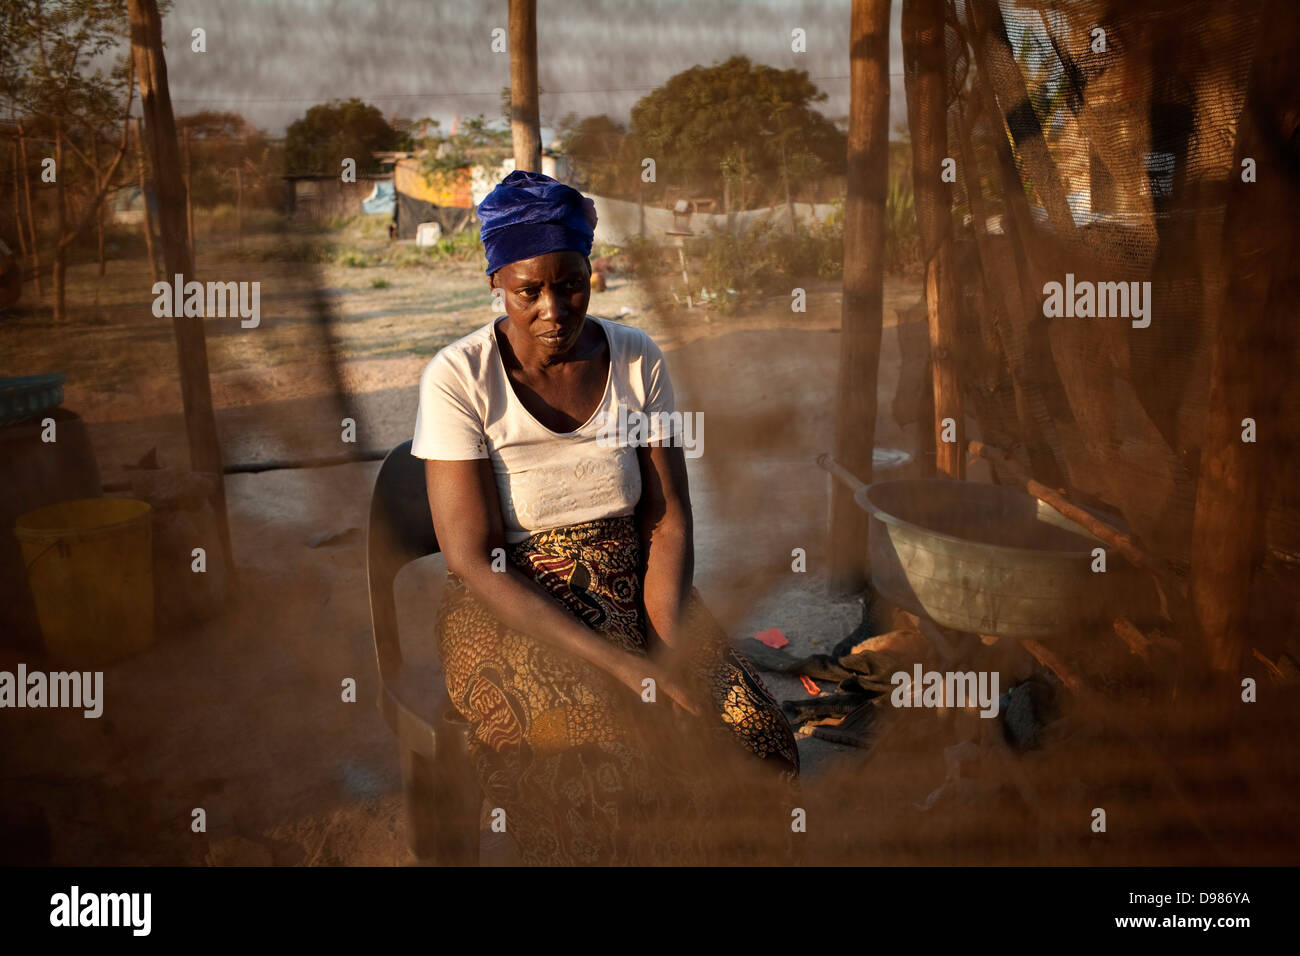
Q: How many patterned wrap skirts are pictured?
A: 1